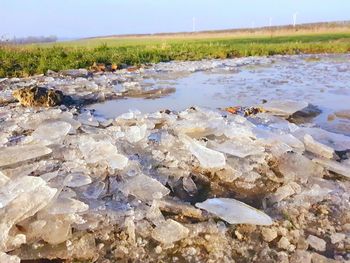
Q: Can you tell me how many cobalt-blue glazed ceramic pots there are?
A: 0